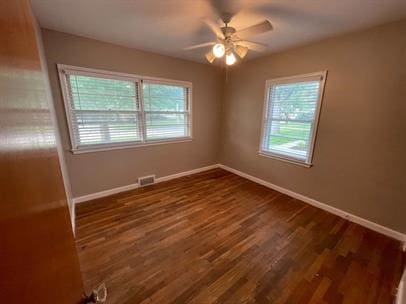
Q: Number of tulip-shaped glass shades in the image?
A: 4